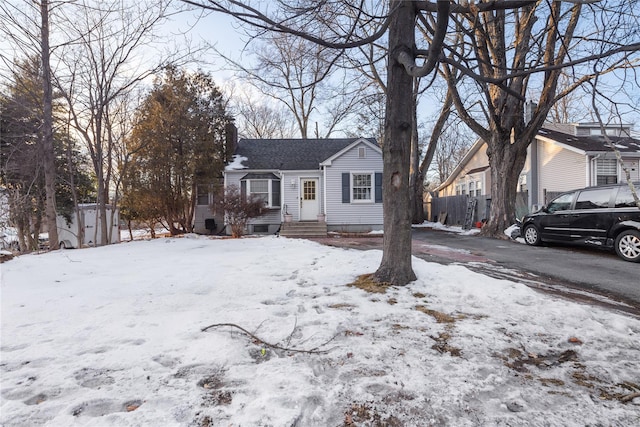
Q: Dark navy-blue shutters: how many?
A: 2